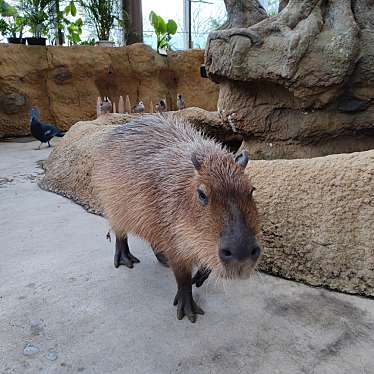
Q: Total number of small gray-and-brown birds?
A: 4